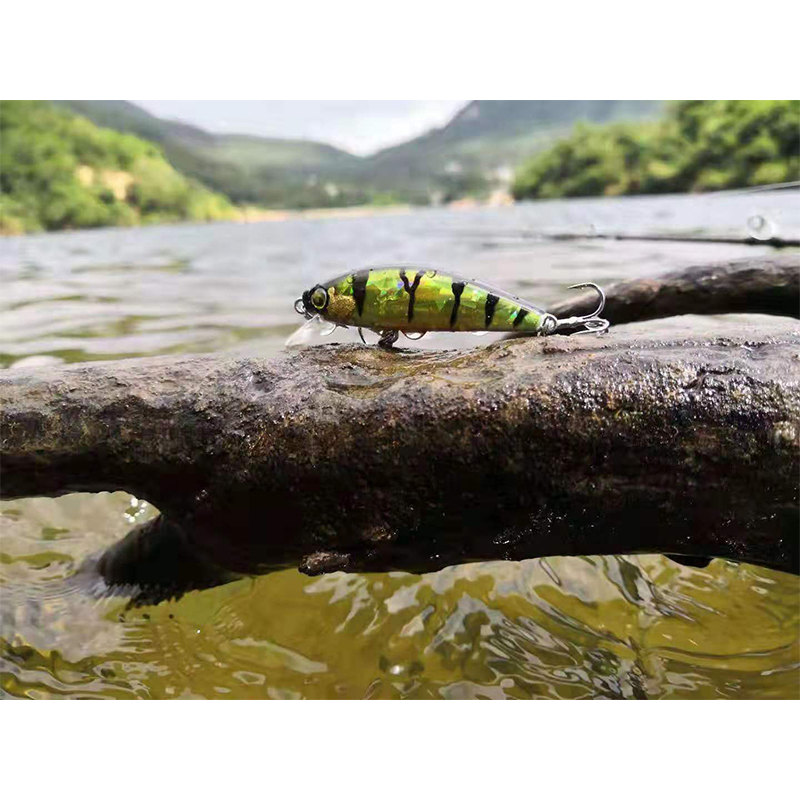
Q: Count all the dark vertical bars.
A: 5